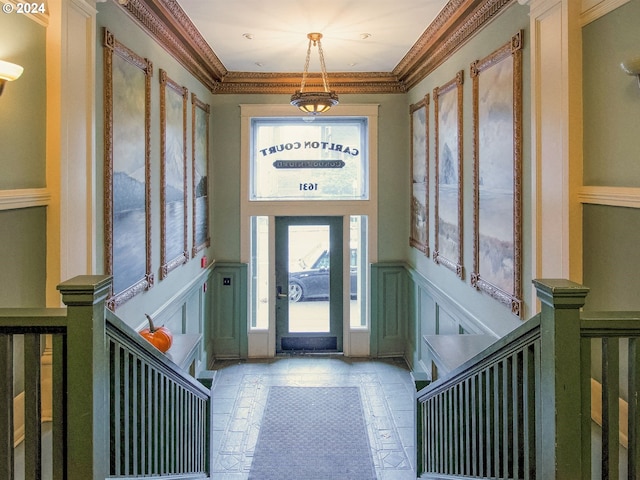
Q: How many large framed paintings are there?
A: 6